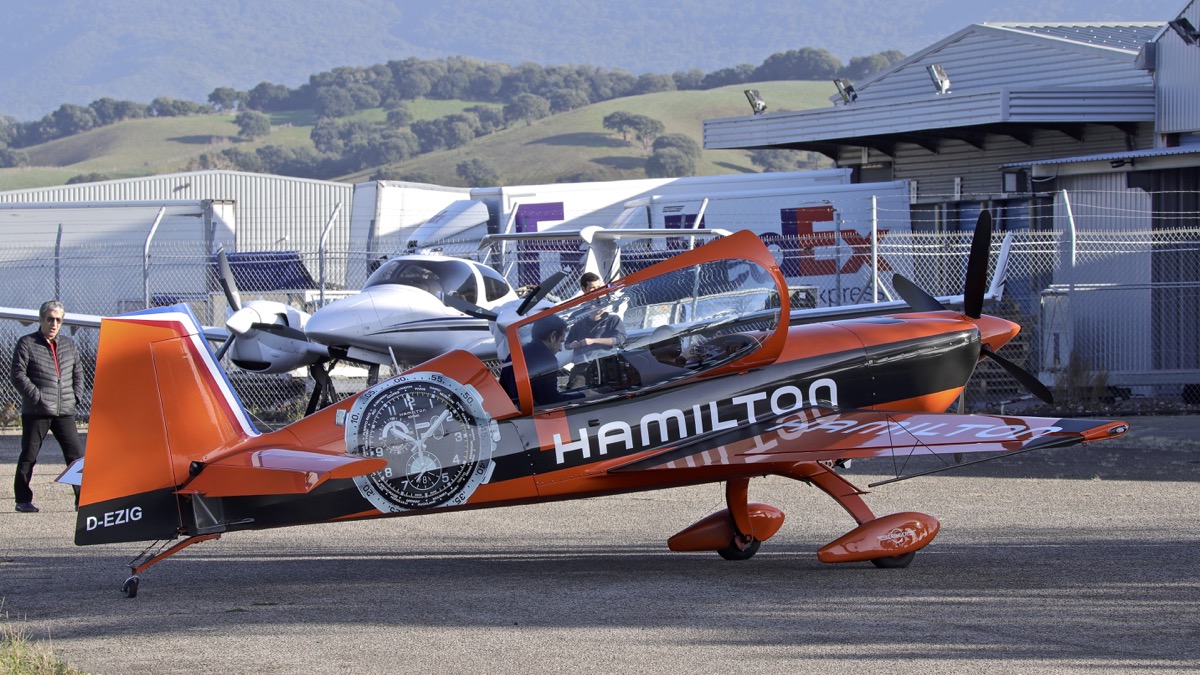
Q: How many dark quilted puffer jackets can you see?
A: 1